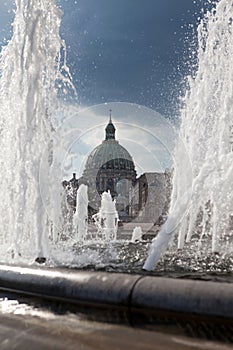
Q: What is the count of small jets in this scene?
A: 3